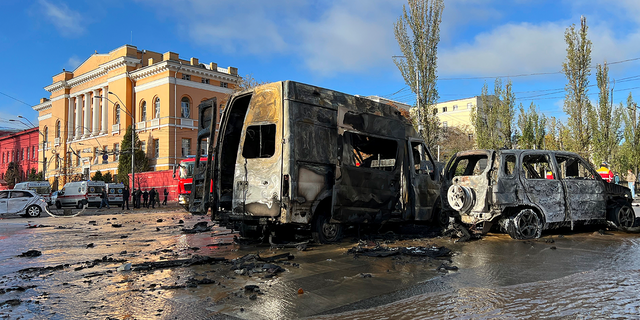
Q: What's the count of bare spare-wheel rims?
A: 1